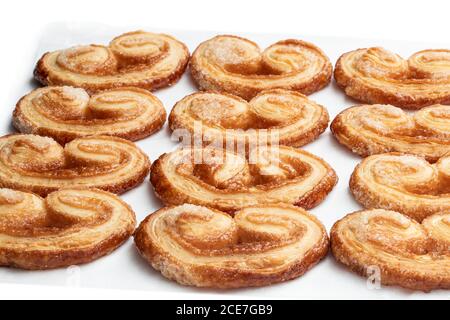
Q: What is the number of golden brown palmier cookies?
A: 12